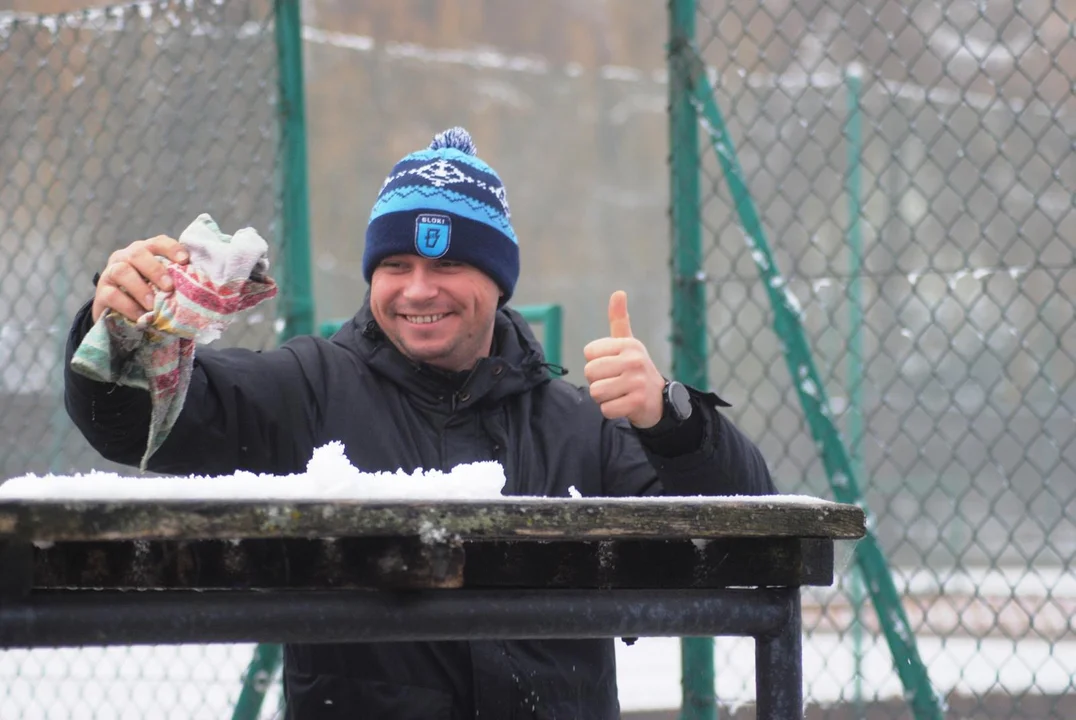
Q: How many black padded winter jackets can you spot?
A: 1